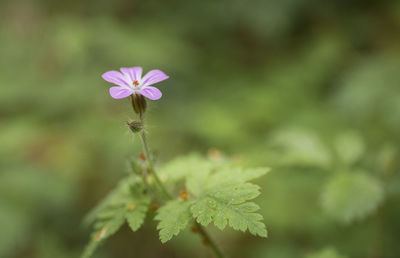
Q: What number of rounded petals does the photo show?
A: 5